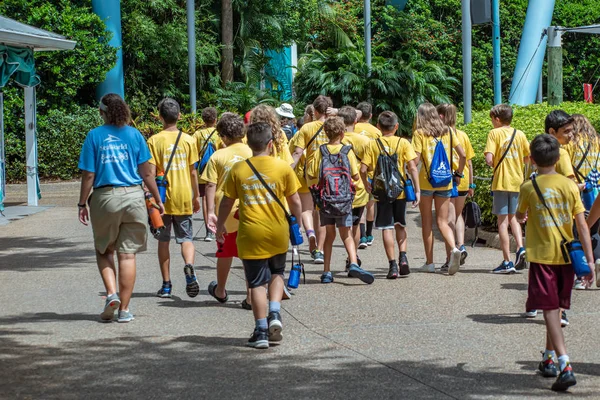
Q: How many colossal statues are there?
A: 0